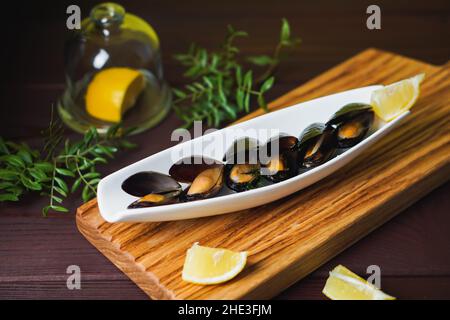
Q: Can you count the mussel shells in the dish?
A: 6